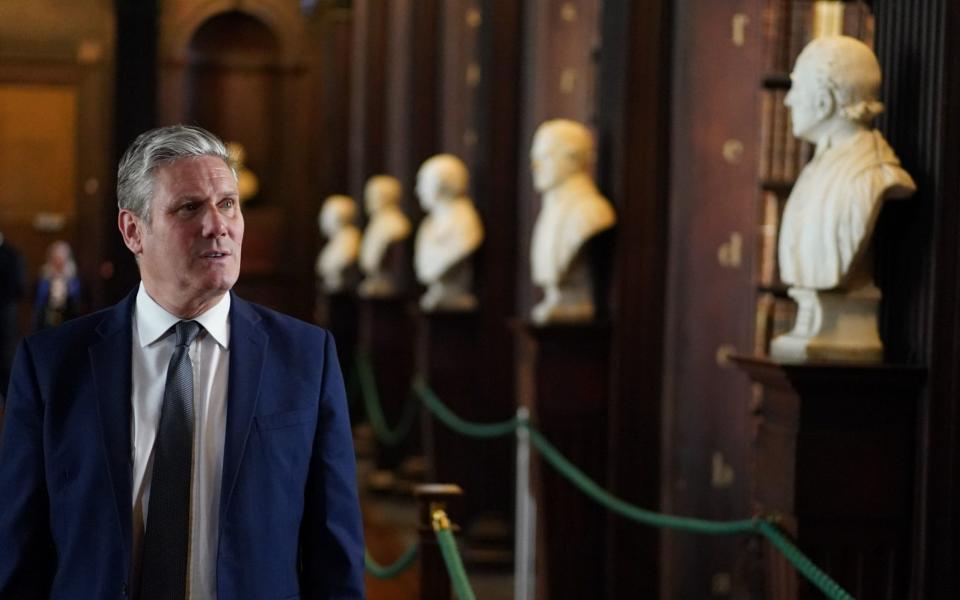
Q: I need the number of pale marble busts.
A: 5